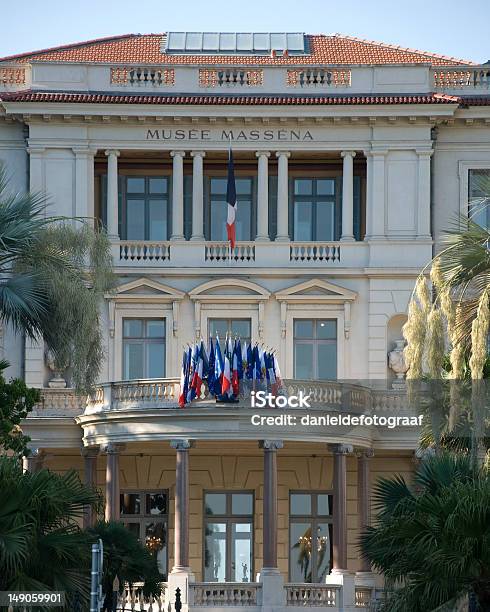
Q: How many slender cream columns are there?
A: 6